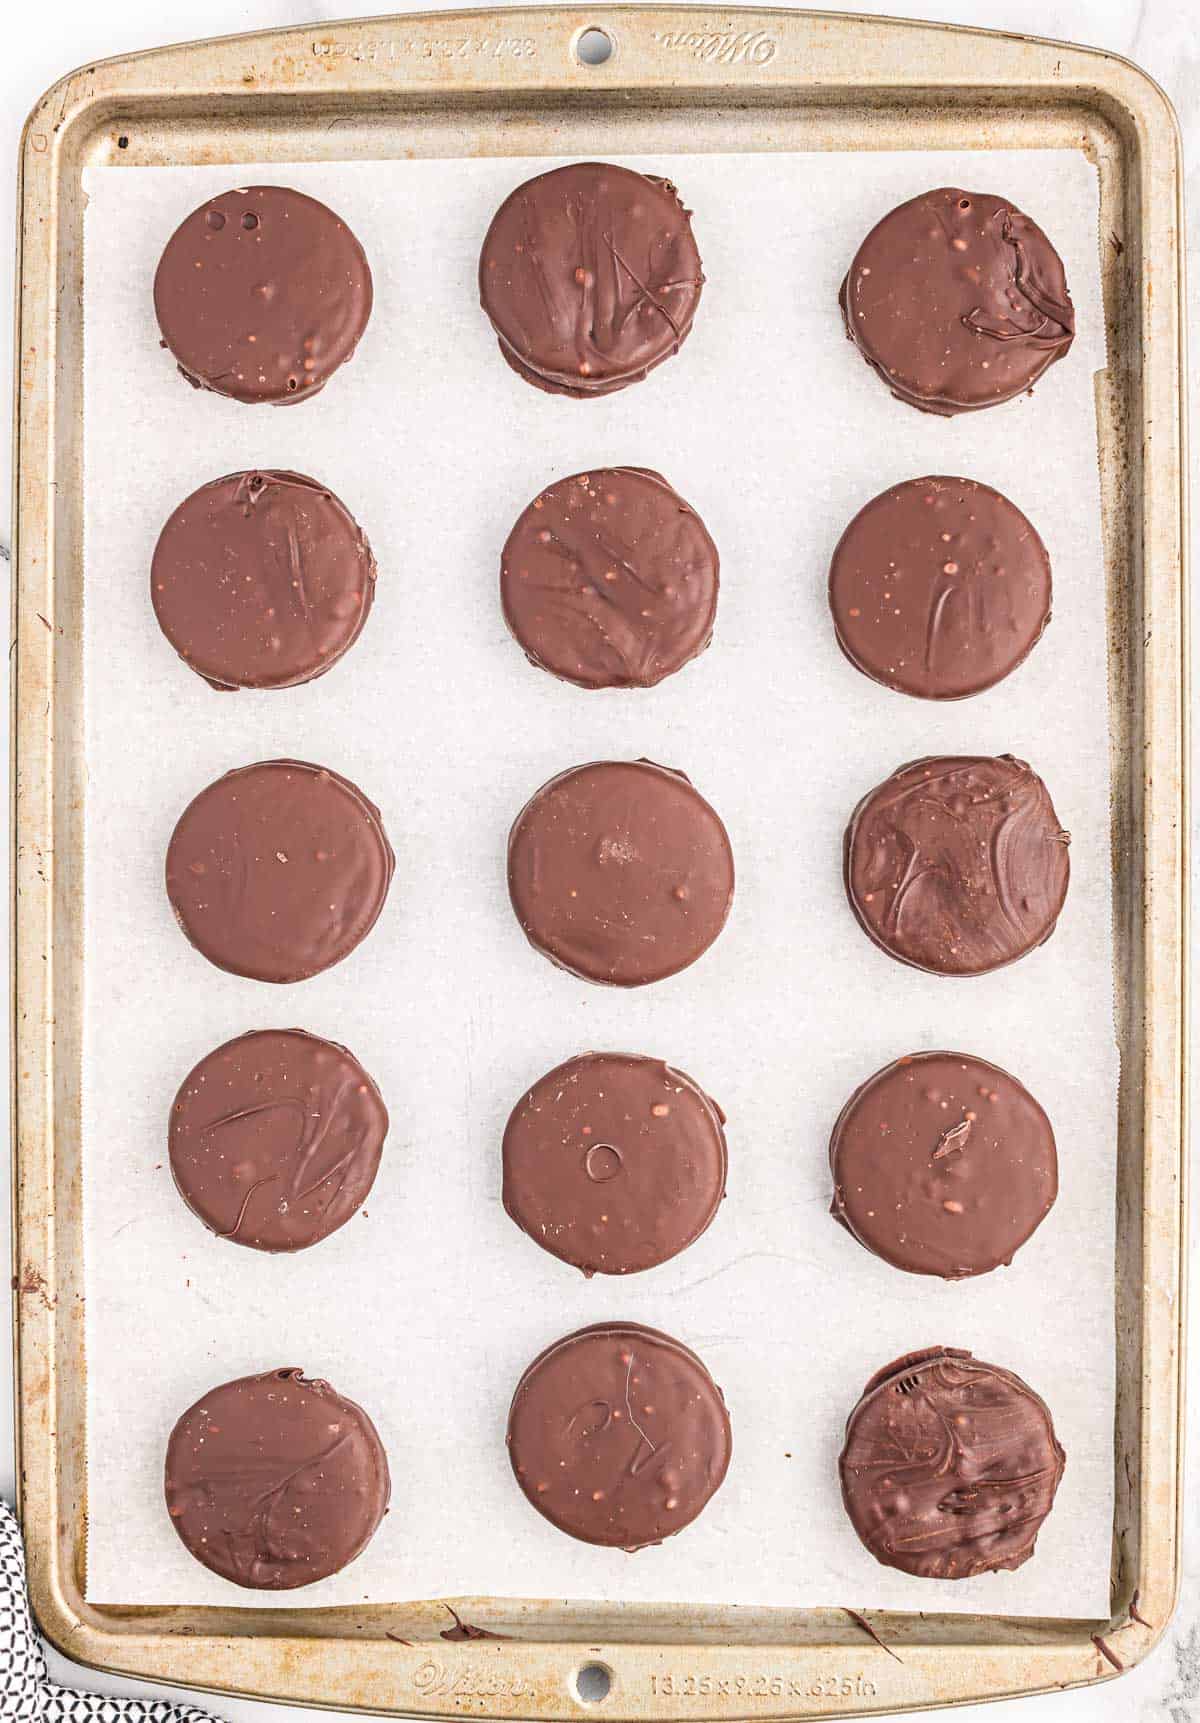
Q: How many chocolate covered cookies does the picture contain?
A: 15